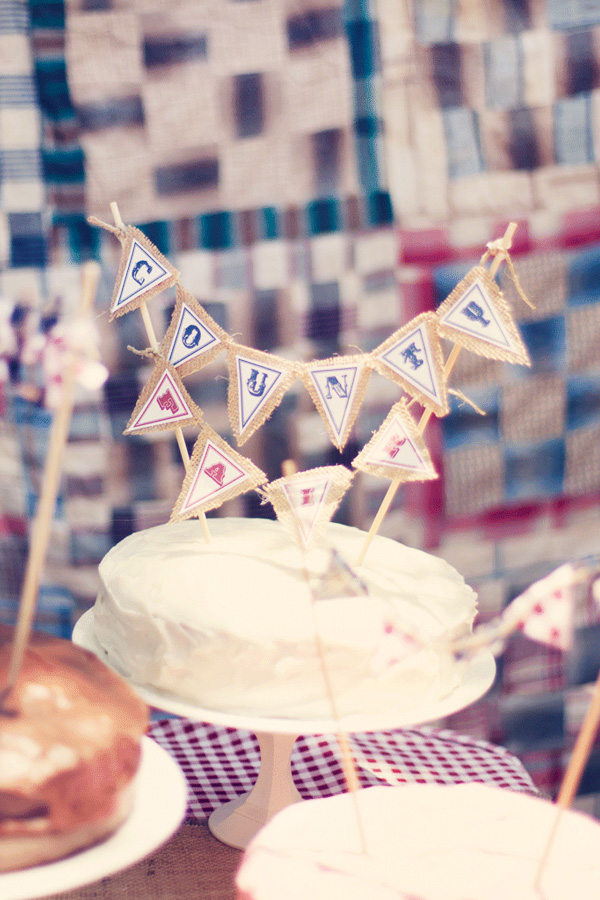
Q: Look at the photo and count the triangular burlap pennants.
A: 10